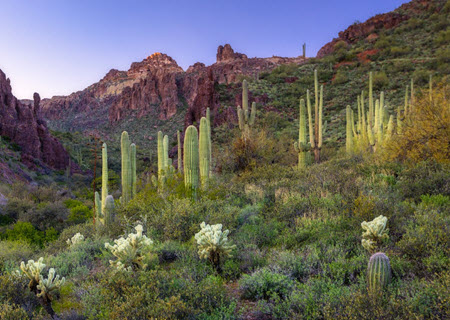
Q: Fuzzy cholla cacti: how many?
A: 5